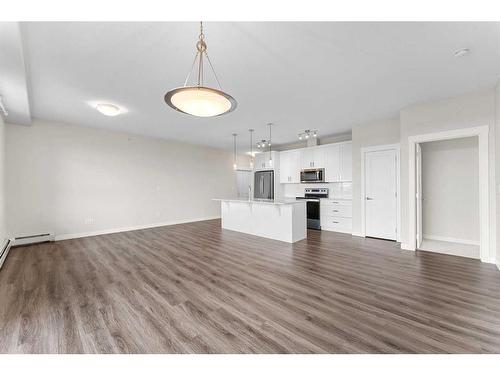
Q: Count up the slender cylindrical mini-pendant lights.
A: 3